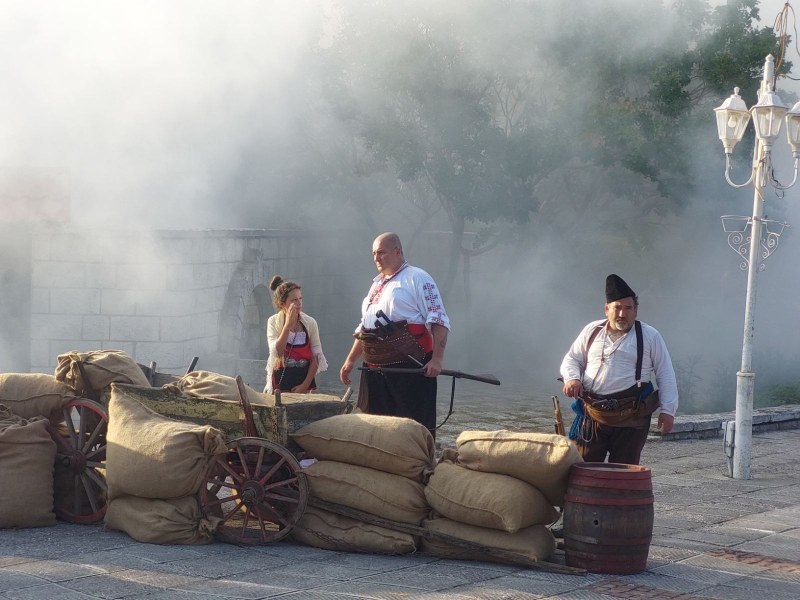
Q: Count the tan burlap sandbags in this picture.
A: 12